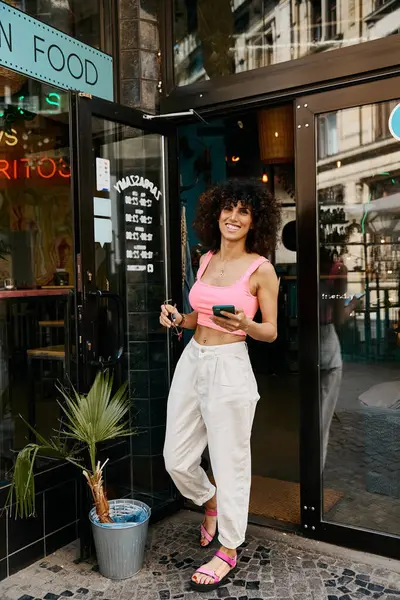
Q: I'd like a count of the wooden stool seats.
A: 2